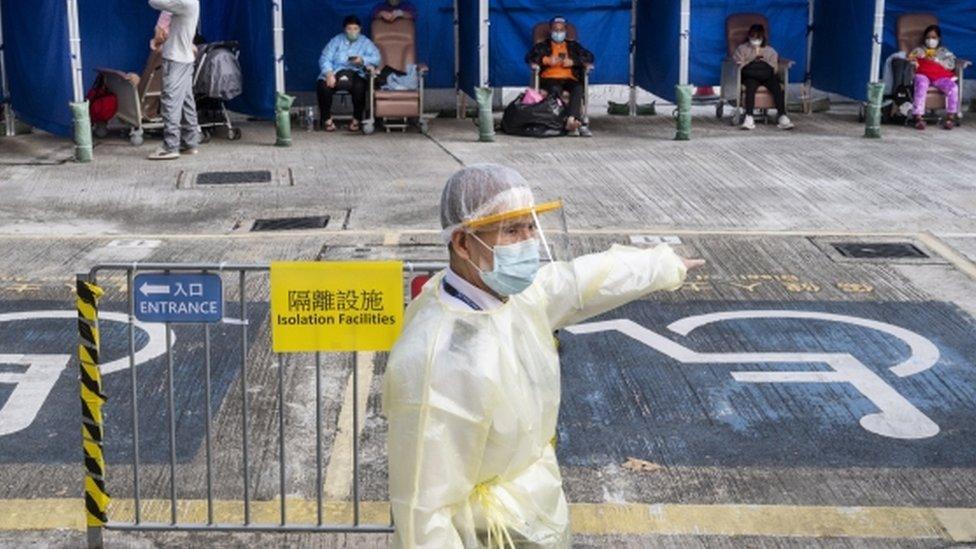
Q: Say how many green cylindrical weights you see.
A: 5